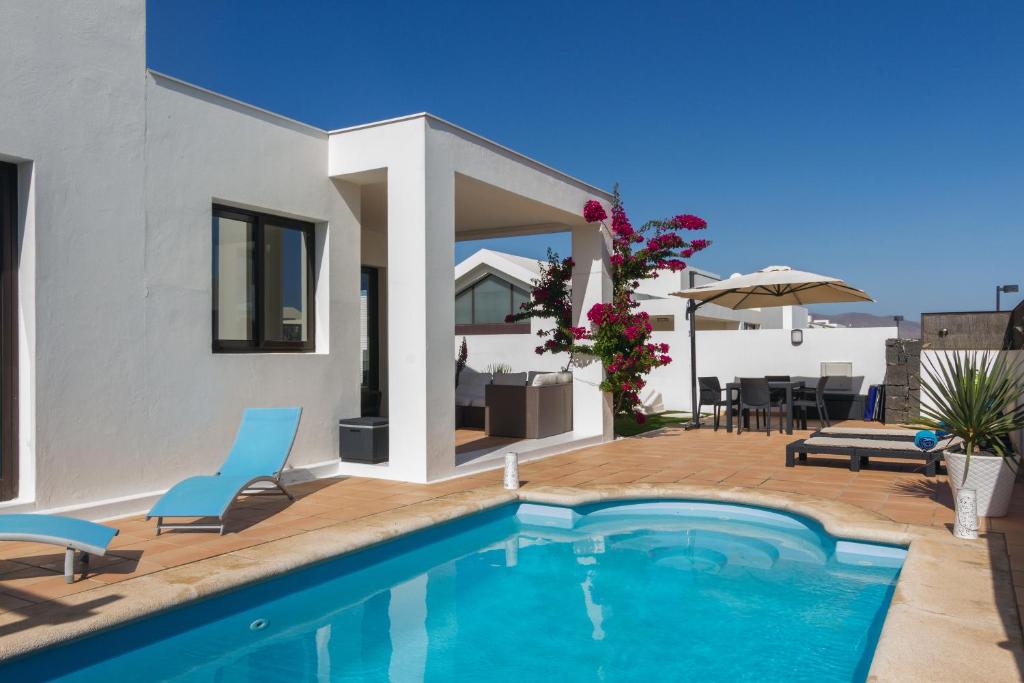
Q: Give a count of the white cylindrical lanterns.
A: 2